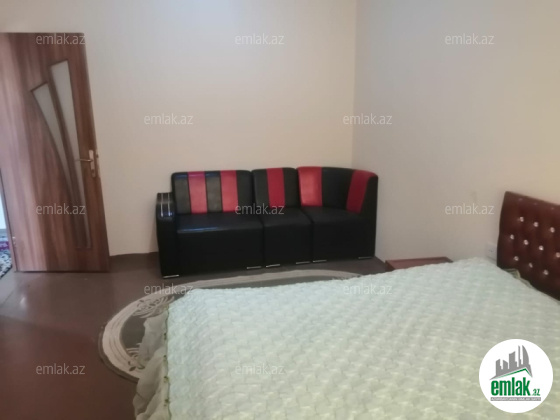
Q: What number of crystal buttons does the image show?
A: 10